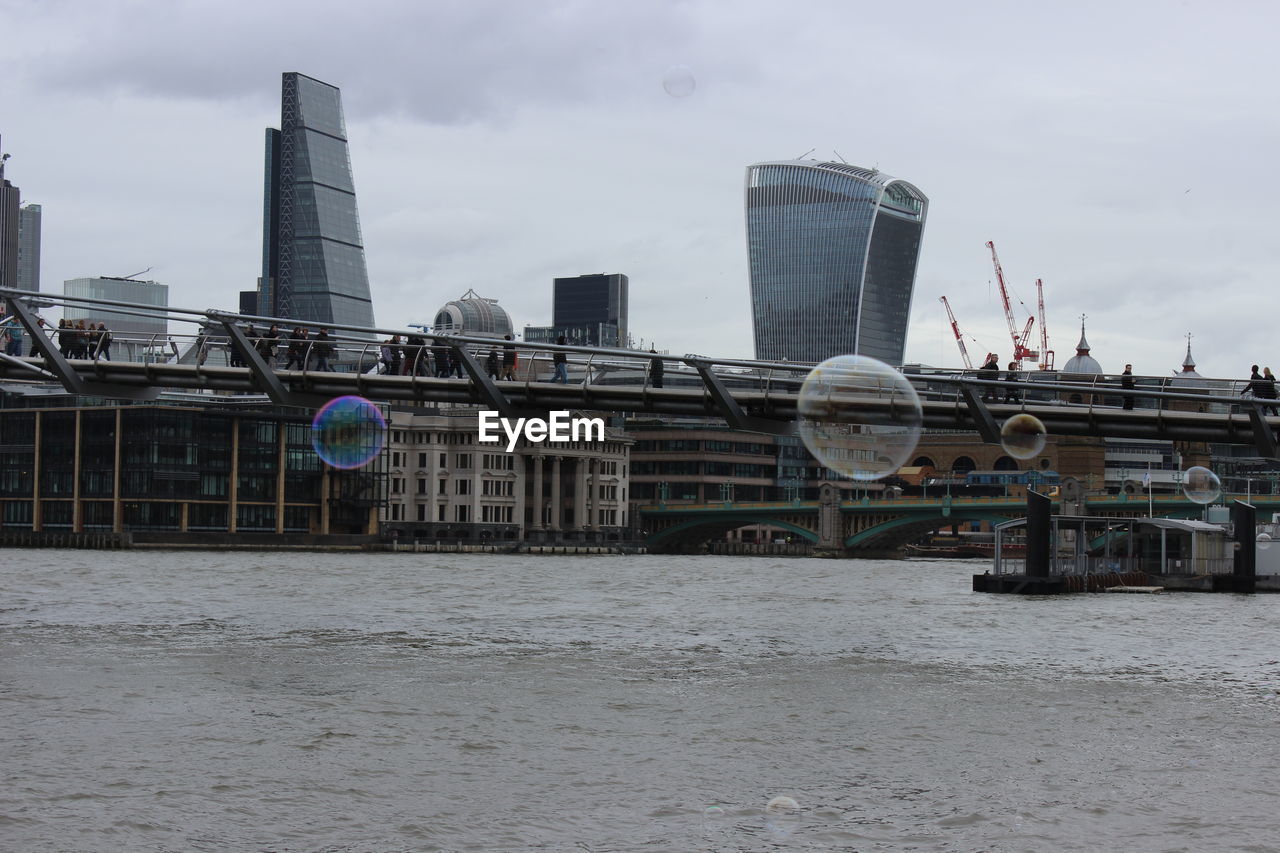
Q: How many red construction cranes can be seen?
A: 3